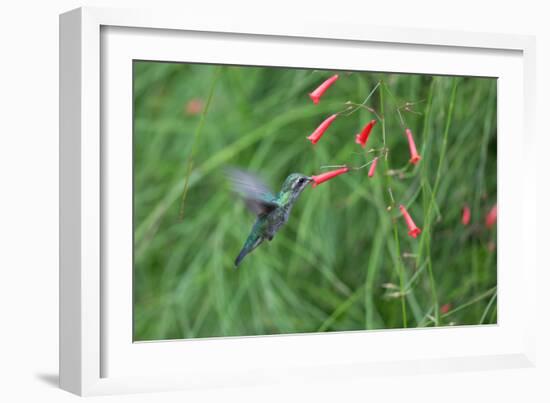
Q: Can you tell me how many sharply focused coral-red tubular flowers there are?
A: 7